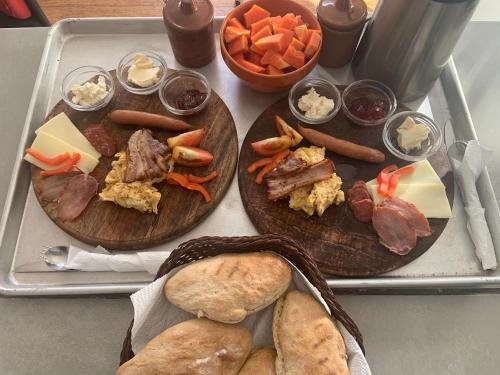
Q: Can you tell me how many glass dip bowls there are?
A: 6